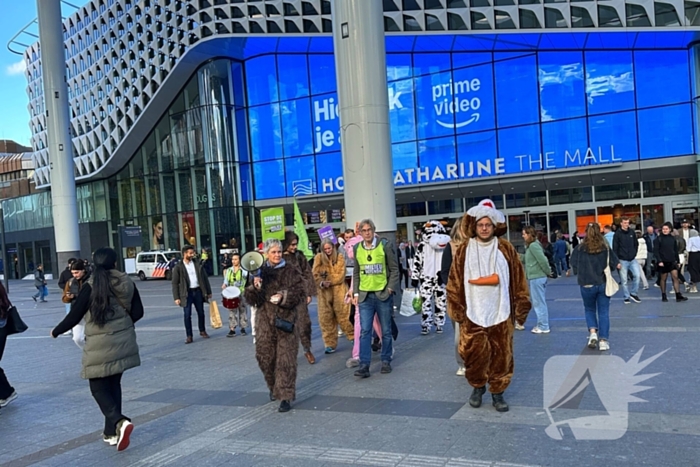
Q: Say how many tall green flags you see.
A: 1